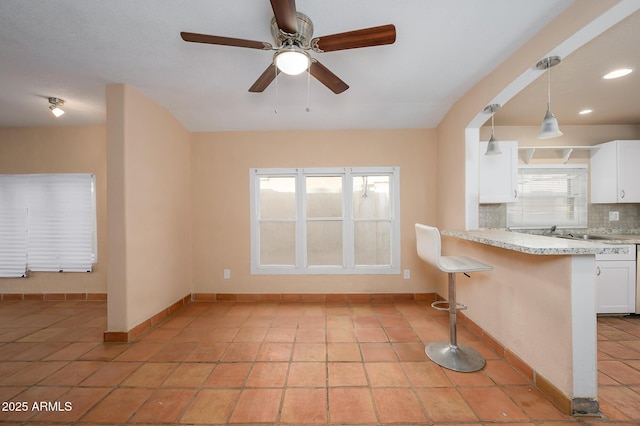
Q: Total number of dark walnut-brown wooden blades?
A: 5